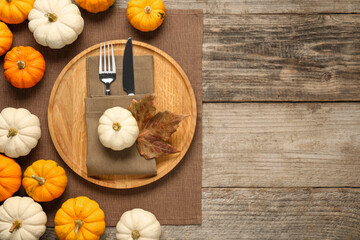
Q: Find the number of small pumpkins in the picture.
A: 13